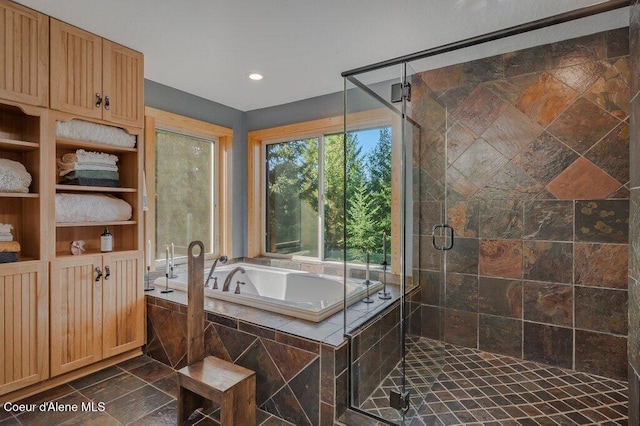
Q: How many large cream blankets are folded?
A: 3